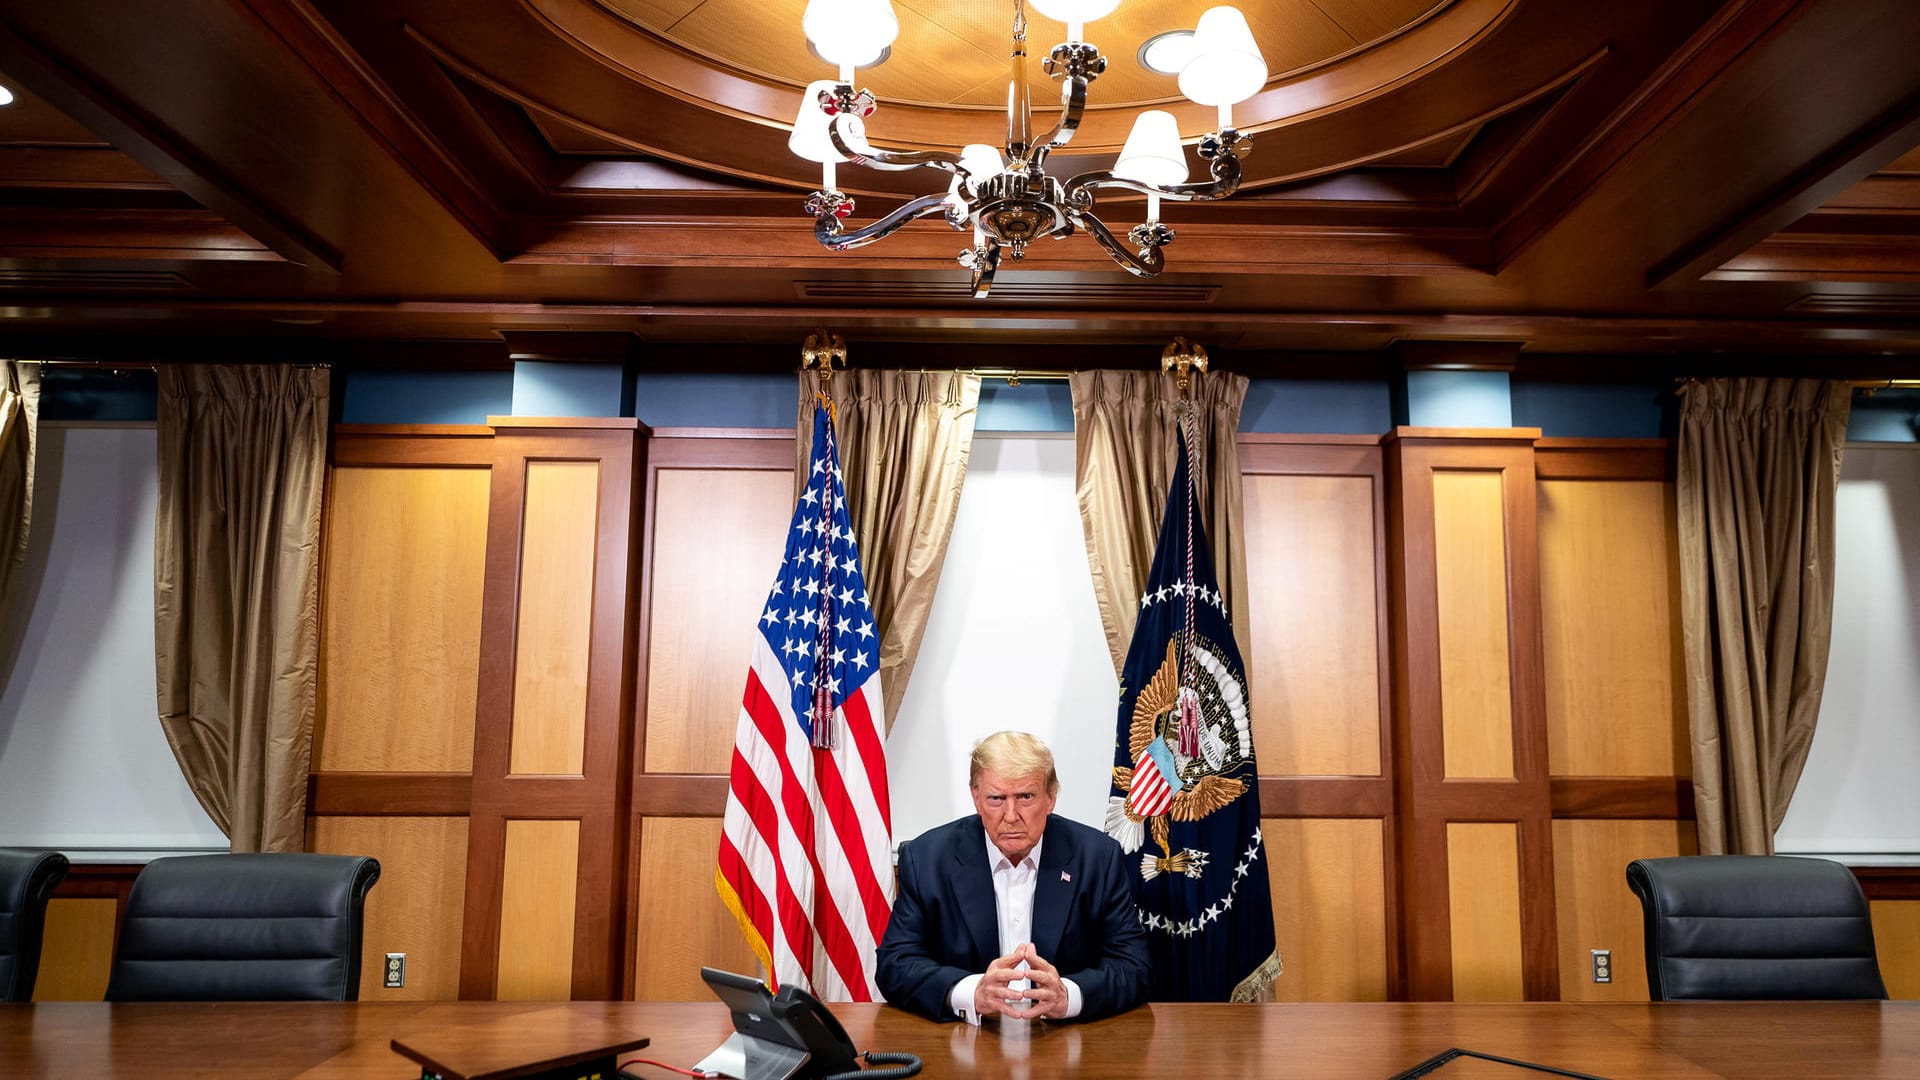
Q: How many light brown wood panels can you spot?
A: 14